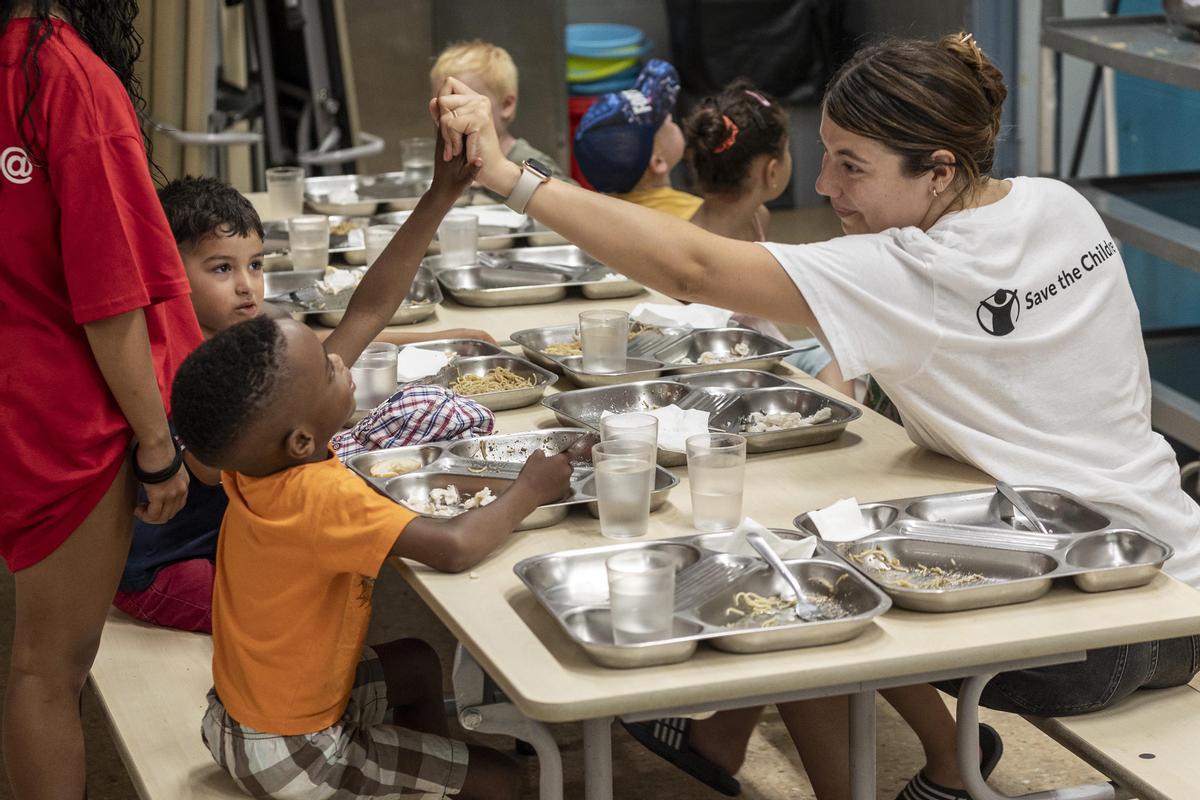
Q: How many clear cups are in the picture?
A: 11